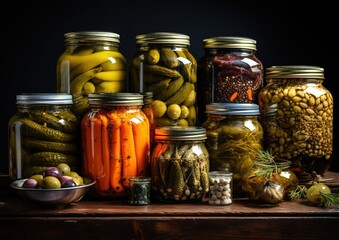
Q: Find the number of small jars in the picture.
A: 2